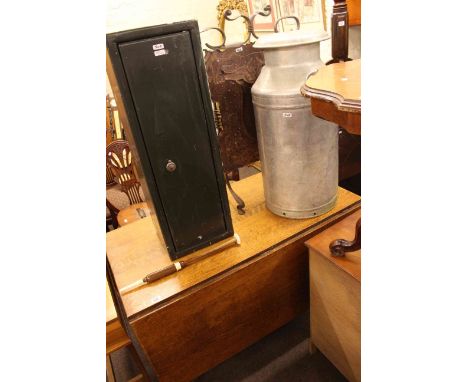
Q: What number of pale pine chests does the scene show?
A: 1